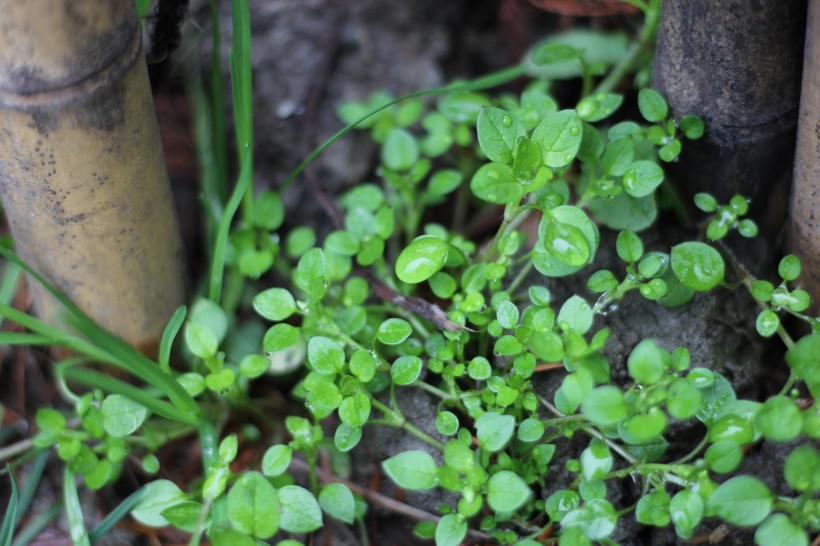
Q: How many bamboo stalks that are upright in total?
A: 3